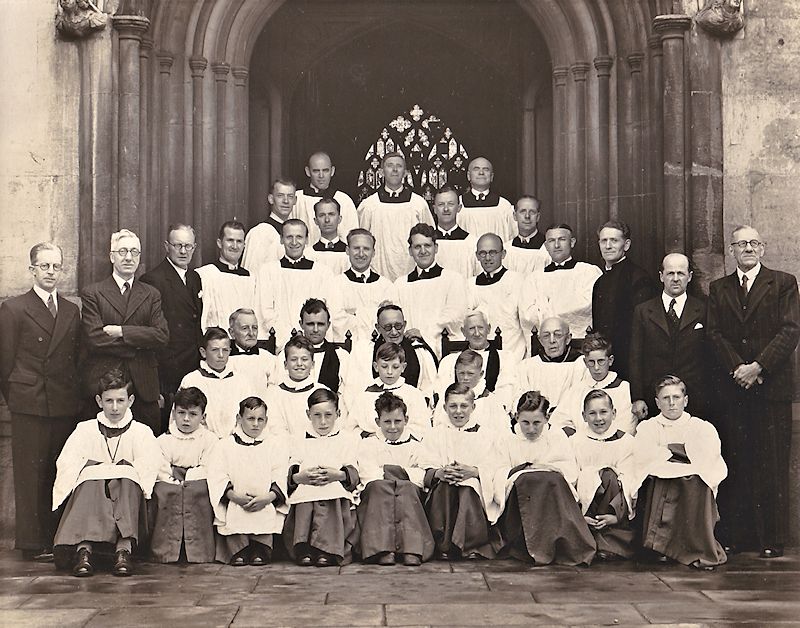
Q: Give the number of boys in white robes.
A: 14